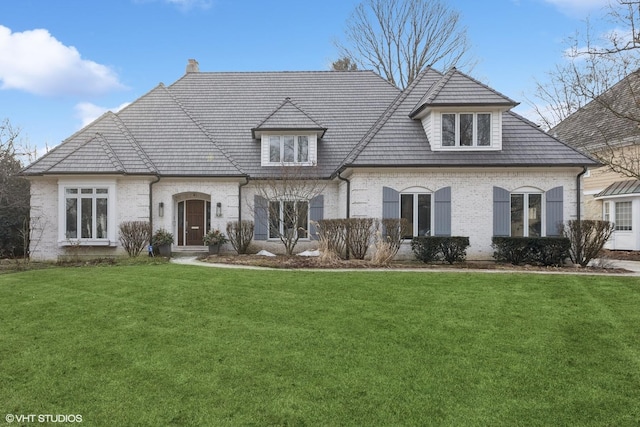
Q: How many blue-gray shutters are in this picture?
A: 6